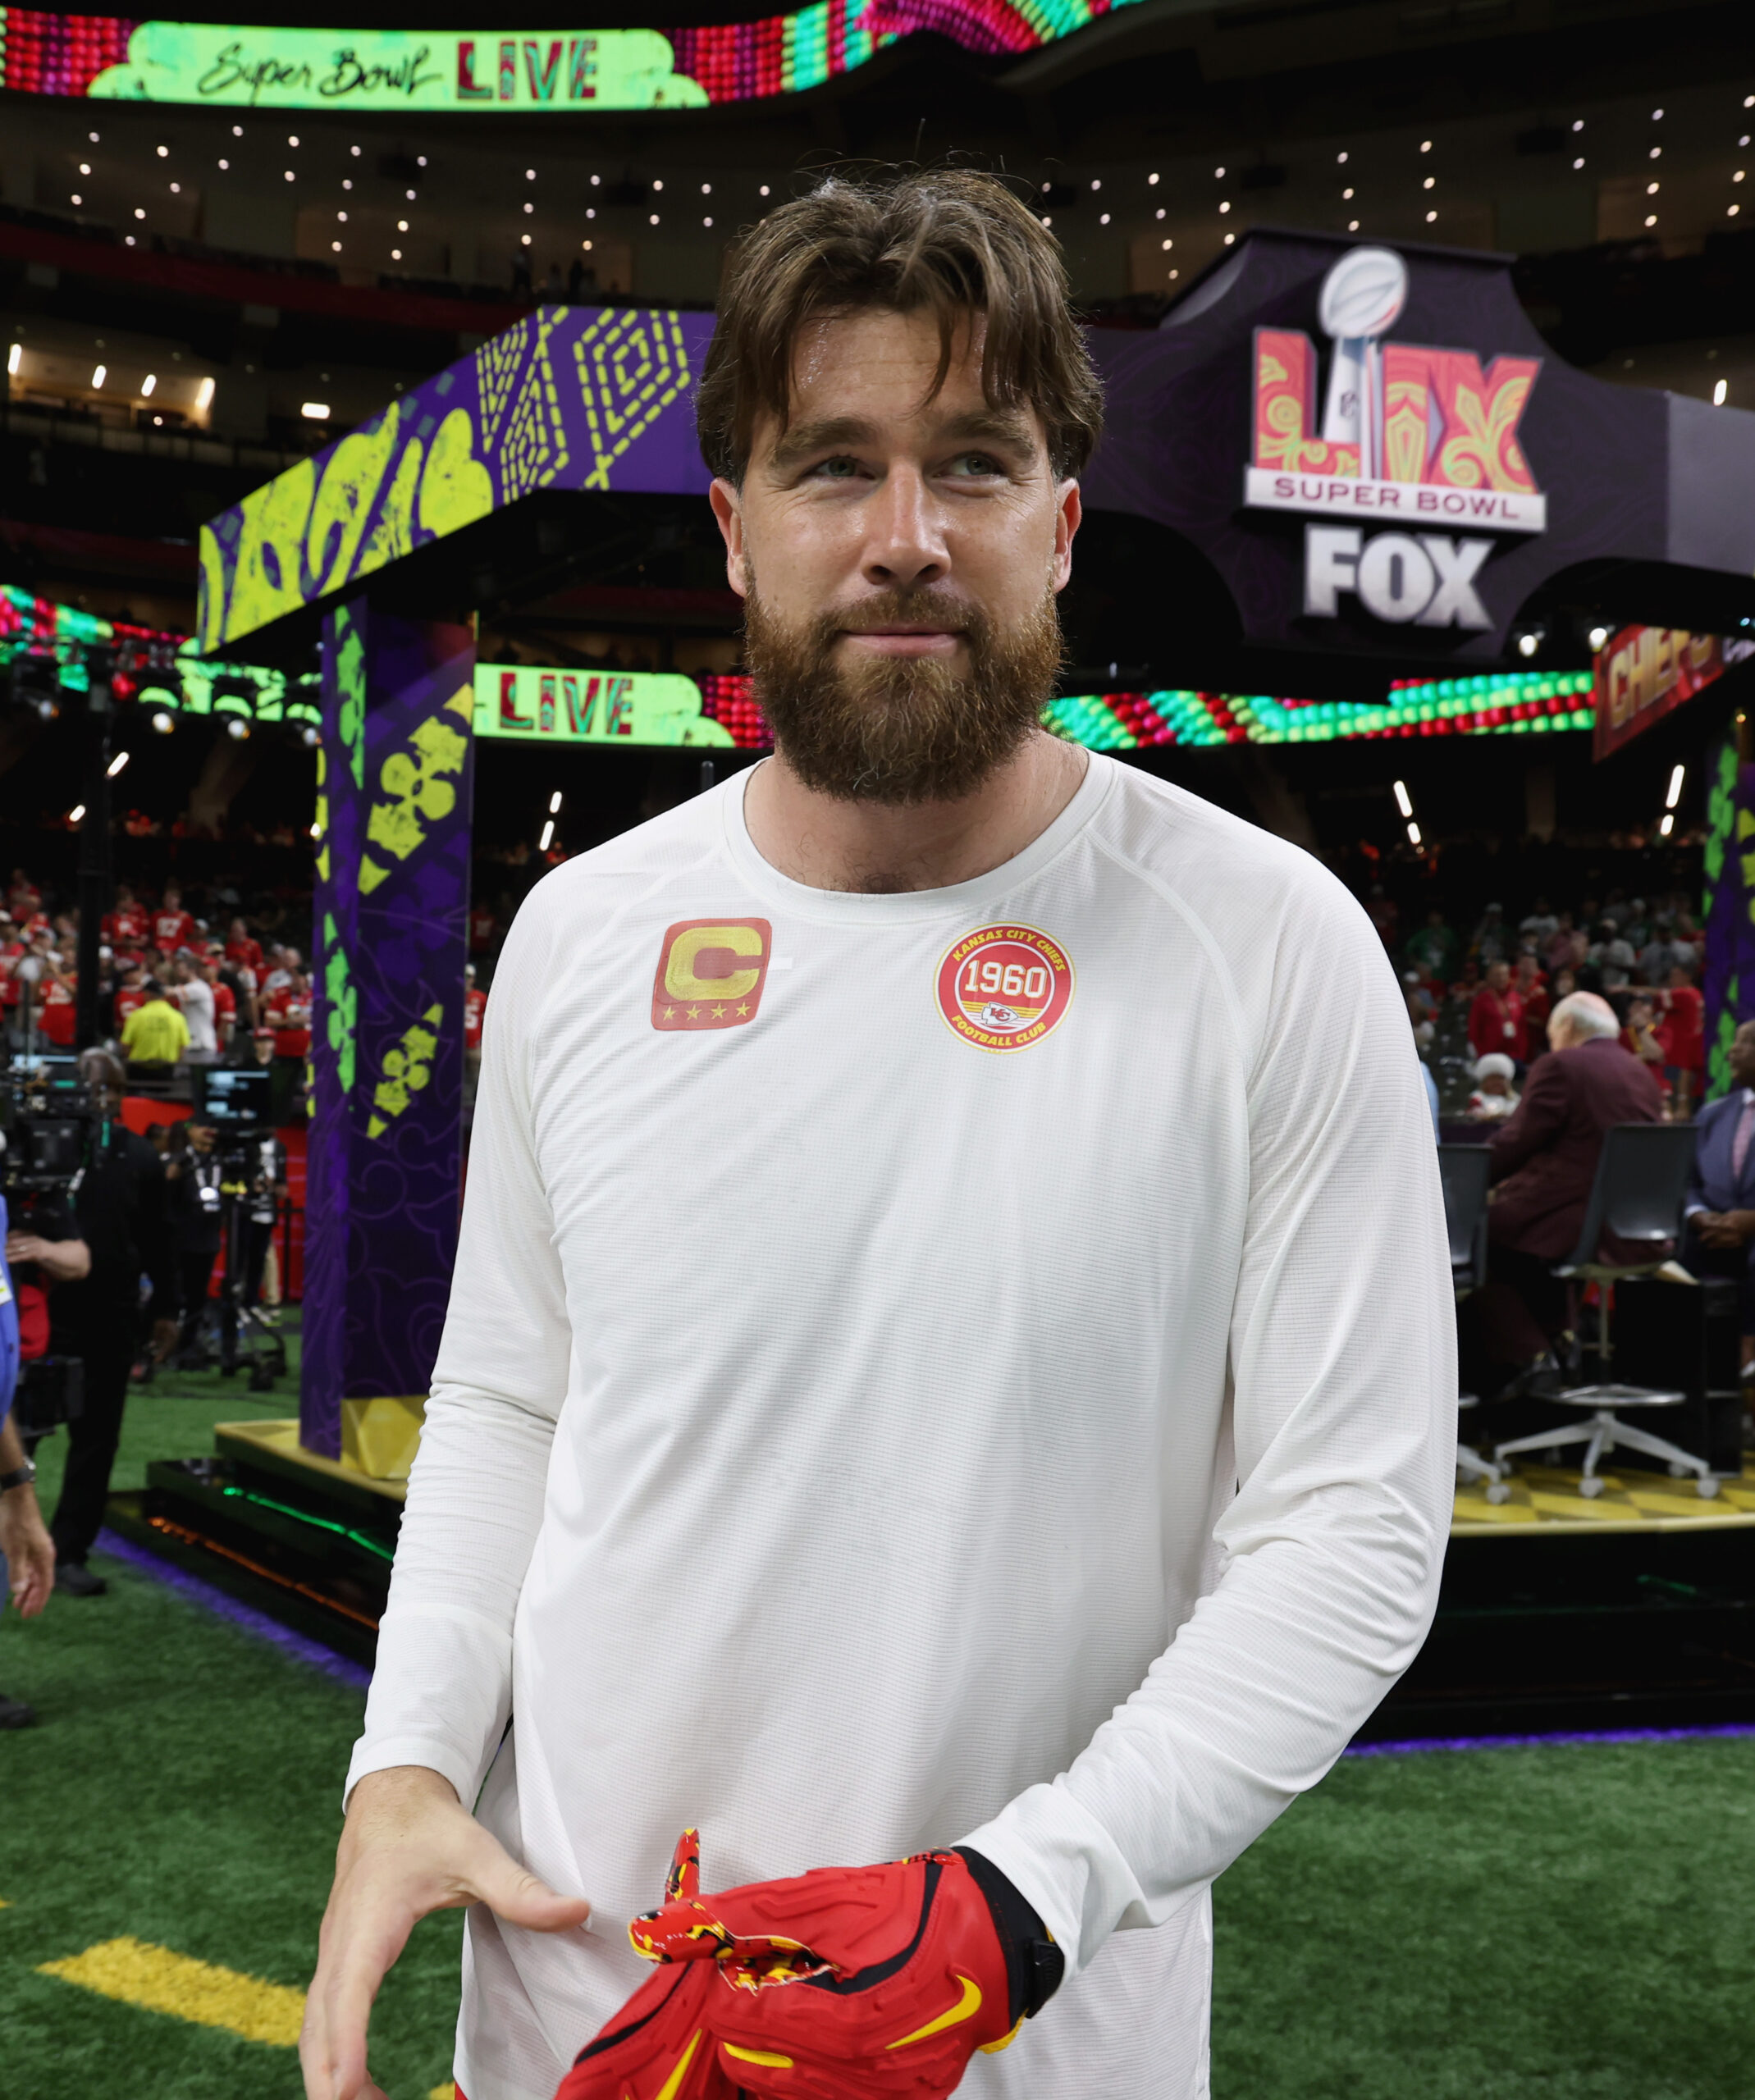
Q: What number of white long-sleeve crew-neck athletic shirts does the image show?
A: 1